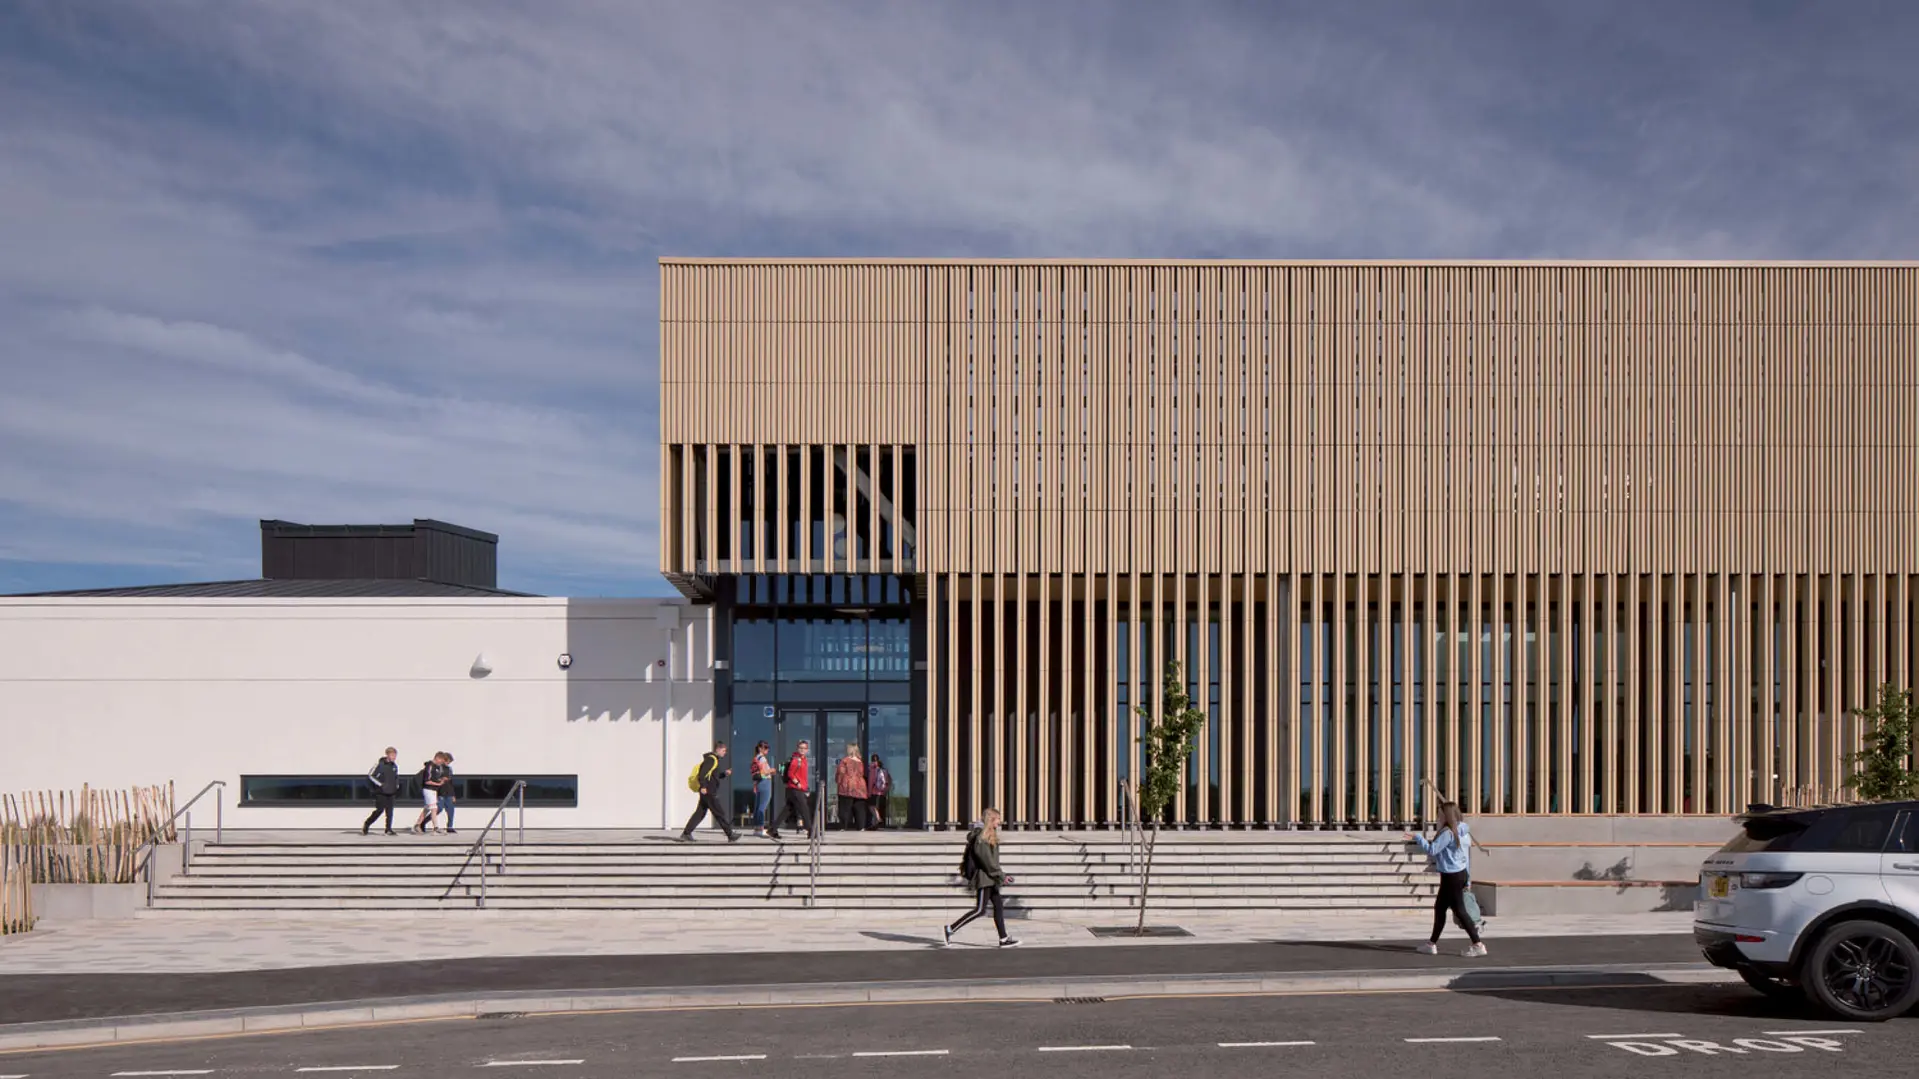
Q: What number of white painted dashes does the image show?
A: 11